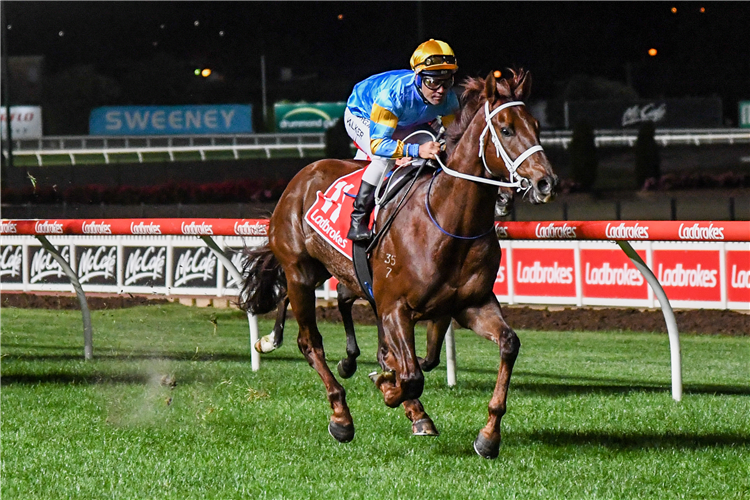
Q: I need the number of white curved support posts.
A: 4